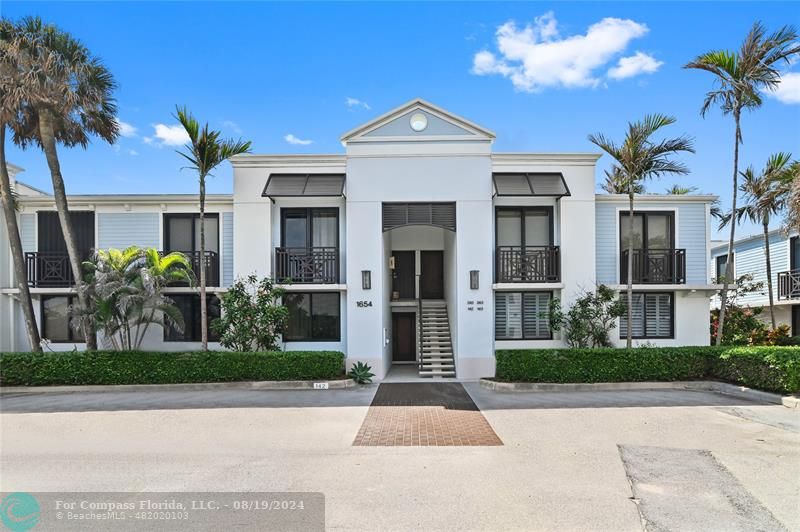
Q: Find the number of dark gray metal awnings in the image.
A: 2